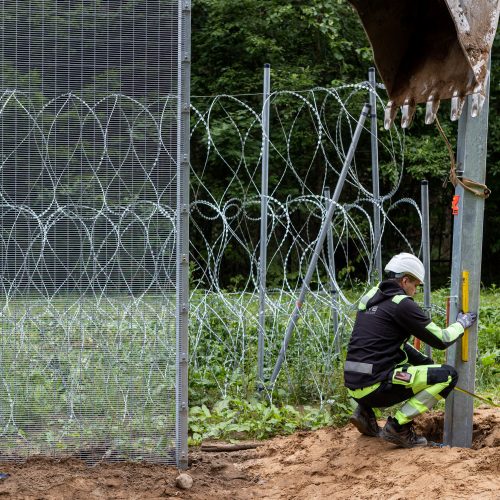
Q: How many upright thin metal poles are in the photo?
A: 4